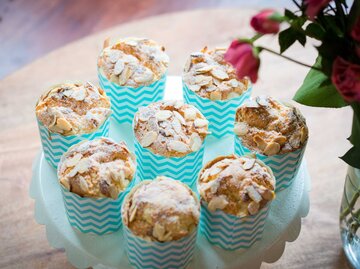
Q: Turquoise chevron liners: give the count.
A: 8